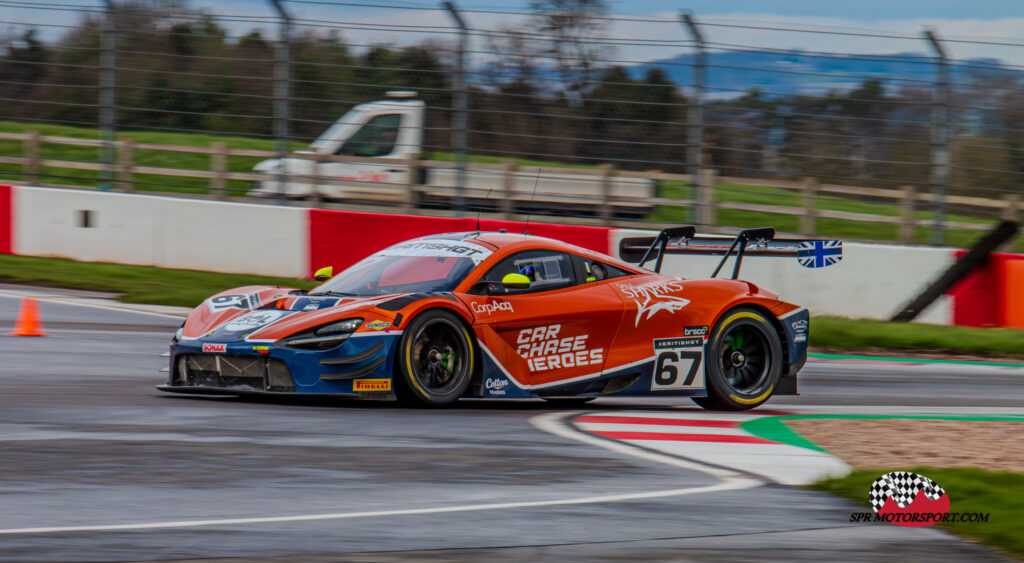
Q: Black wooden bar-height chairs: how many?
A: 0